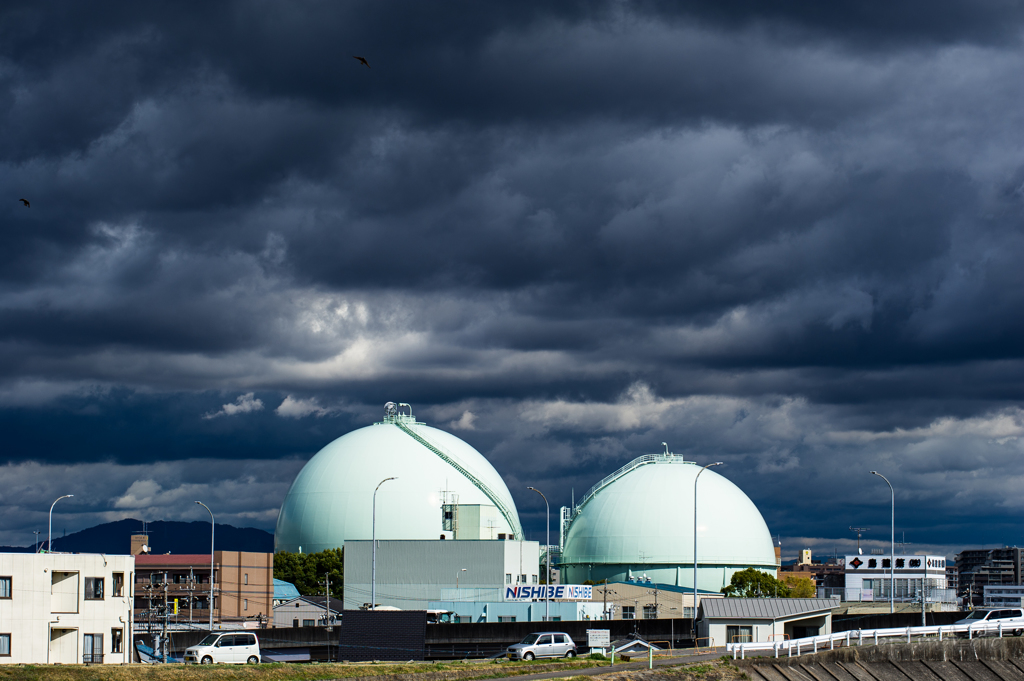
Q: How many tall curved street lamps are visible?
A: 6